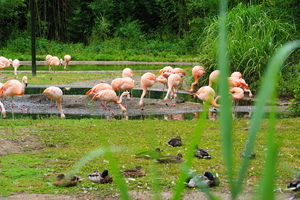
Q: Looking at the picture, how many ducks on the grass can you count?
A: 10